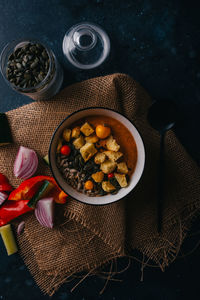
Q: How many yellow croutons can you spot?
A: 14